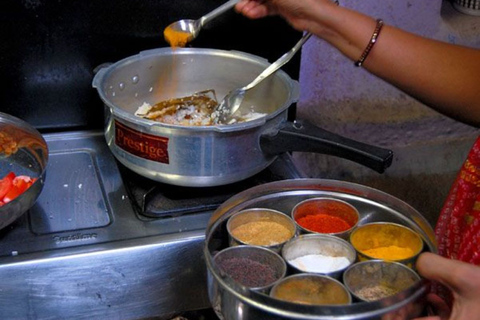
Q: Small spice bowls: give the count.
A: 7